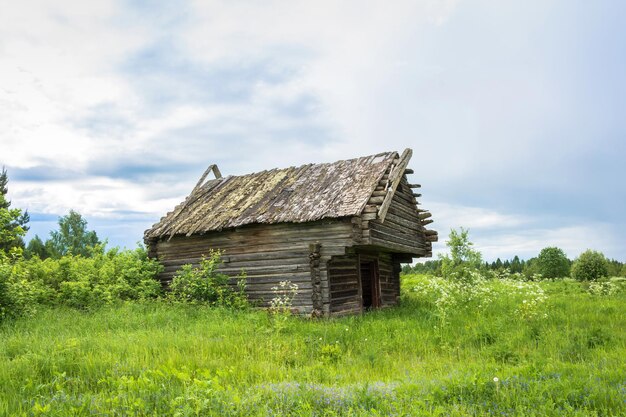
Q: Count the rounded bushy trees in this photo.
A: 2